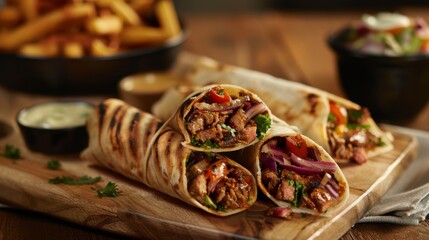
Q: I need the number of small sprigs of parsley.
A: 4